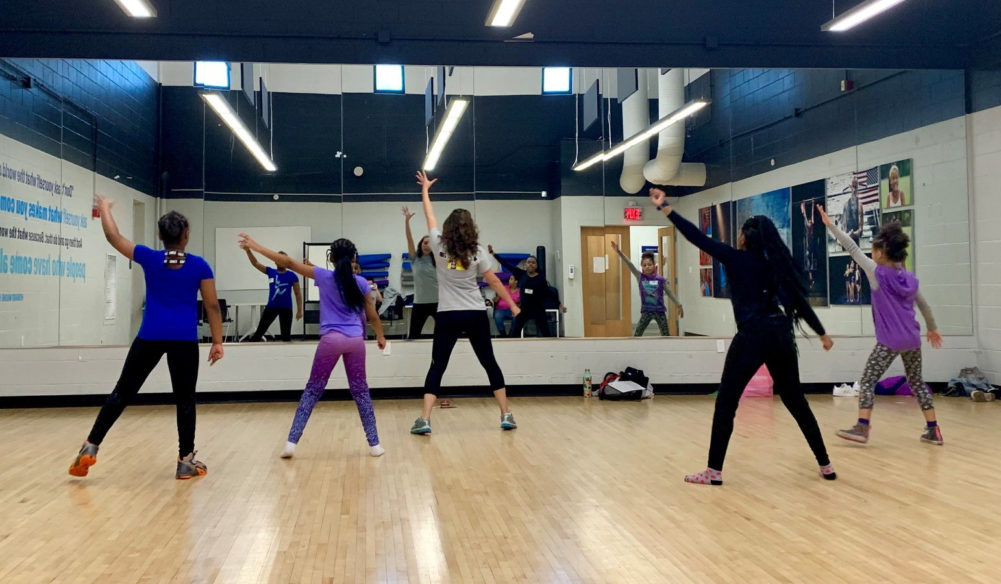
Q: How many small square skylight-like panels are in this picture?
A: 3